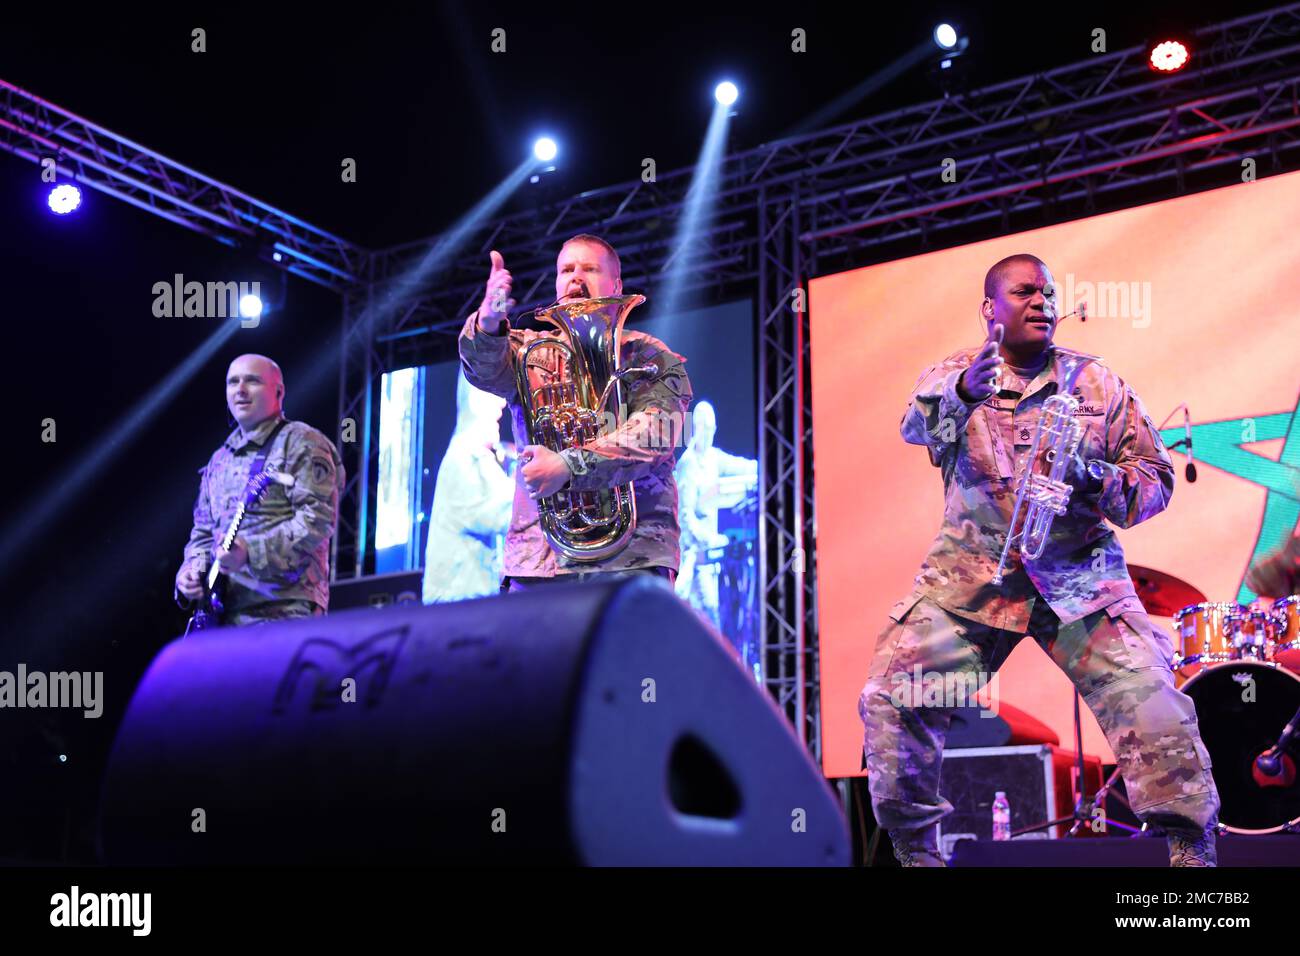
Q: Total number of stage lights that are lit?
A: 6